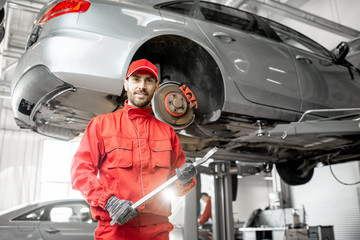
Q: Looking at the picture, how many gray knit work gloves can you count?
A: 2